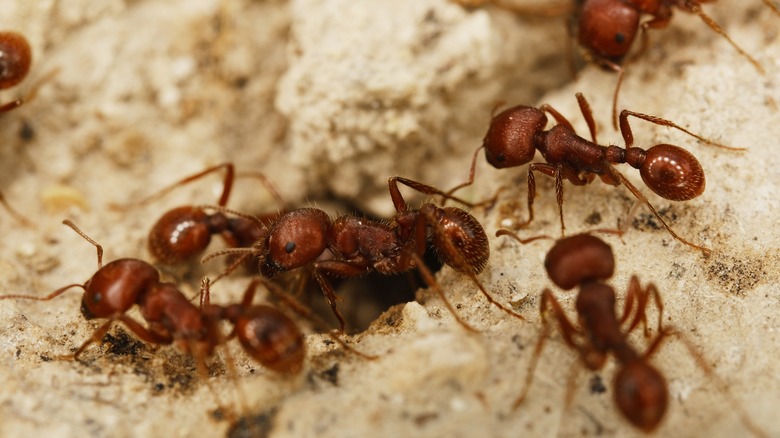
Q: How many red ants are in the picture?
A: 7